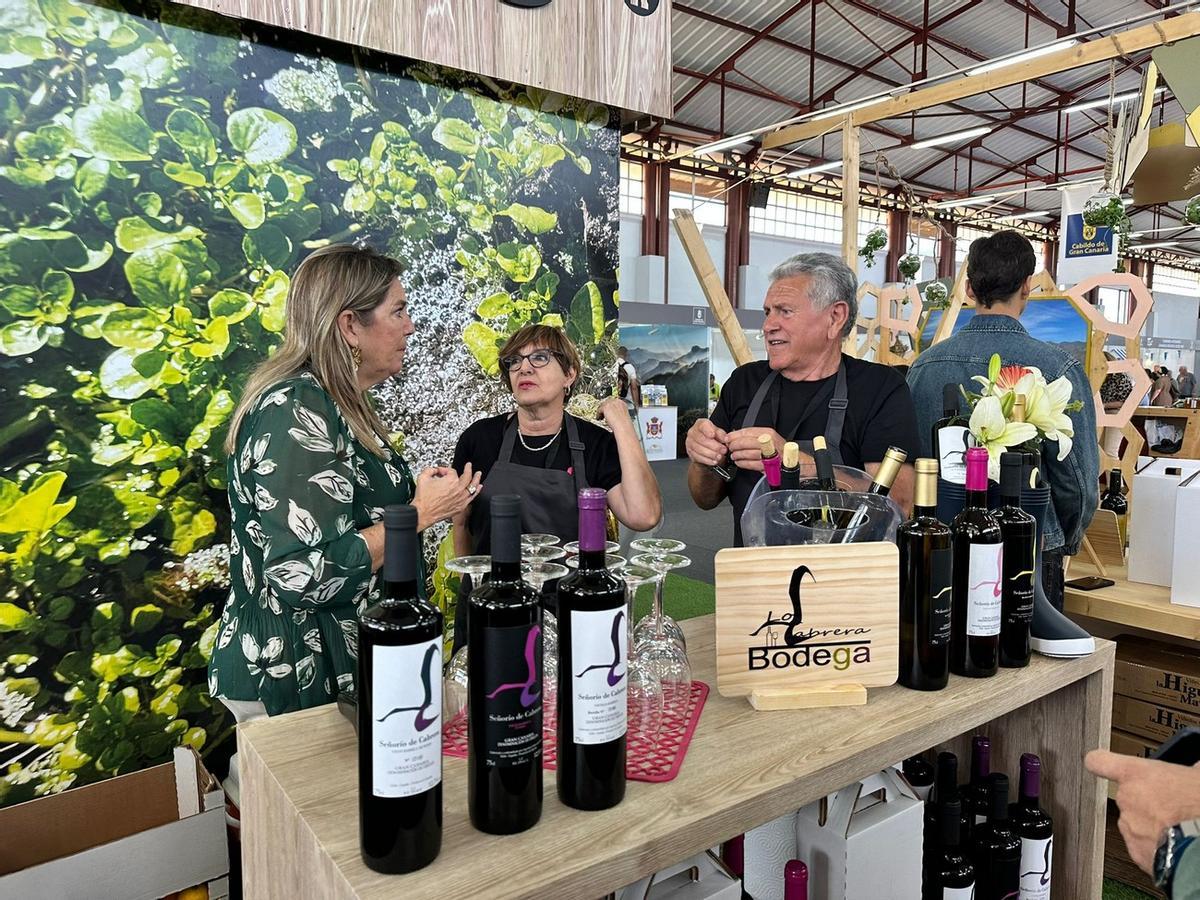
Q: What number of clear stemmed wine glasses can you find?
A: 9